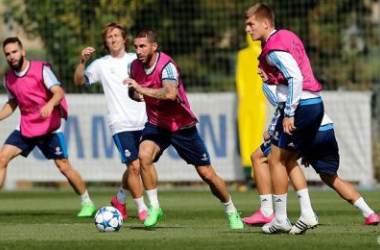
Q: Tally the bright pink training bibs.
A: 3